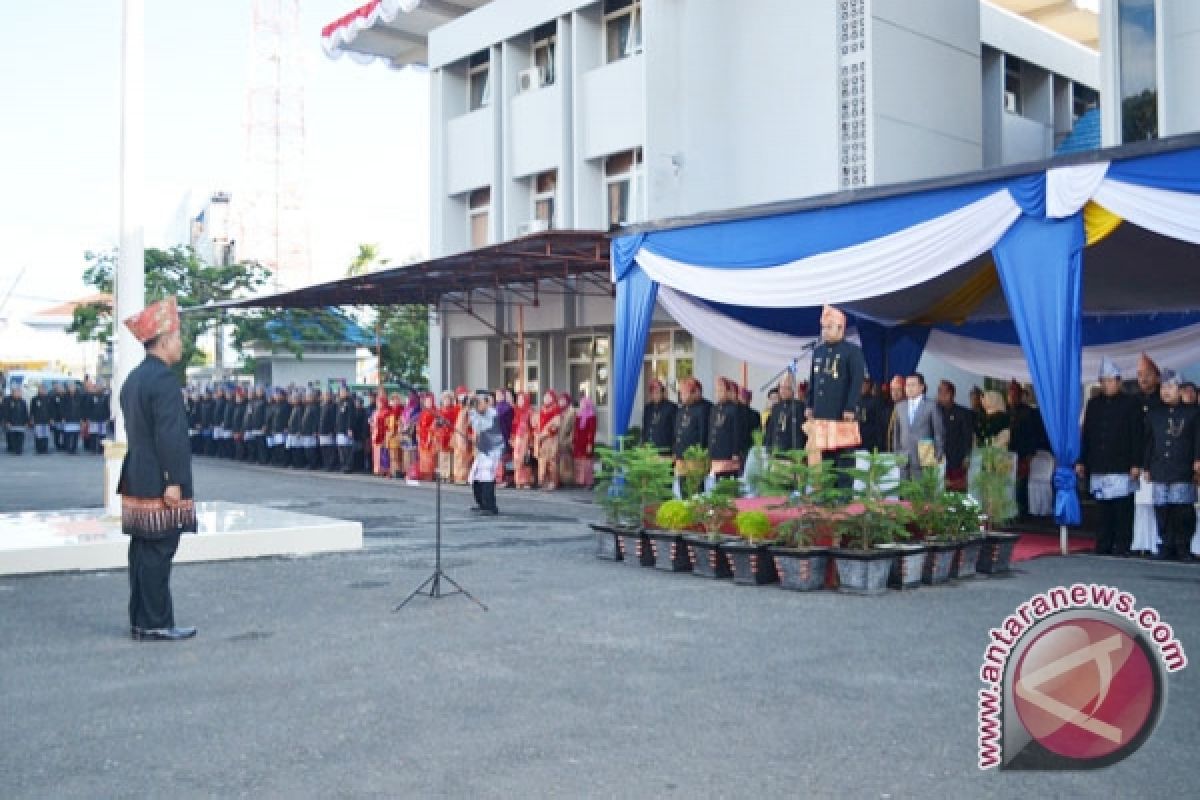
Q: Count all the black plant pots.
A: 11